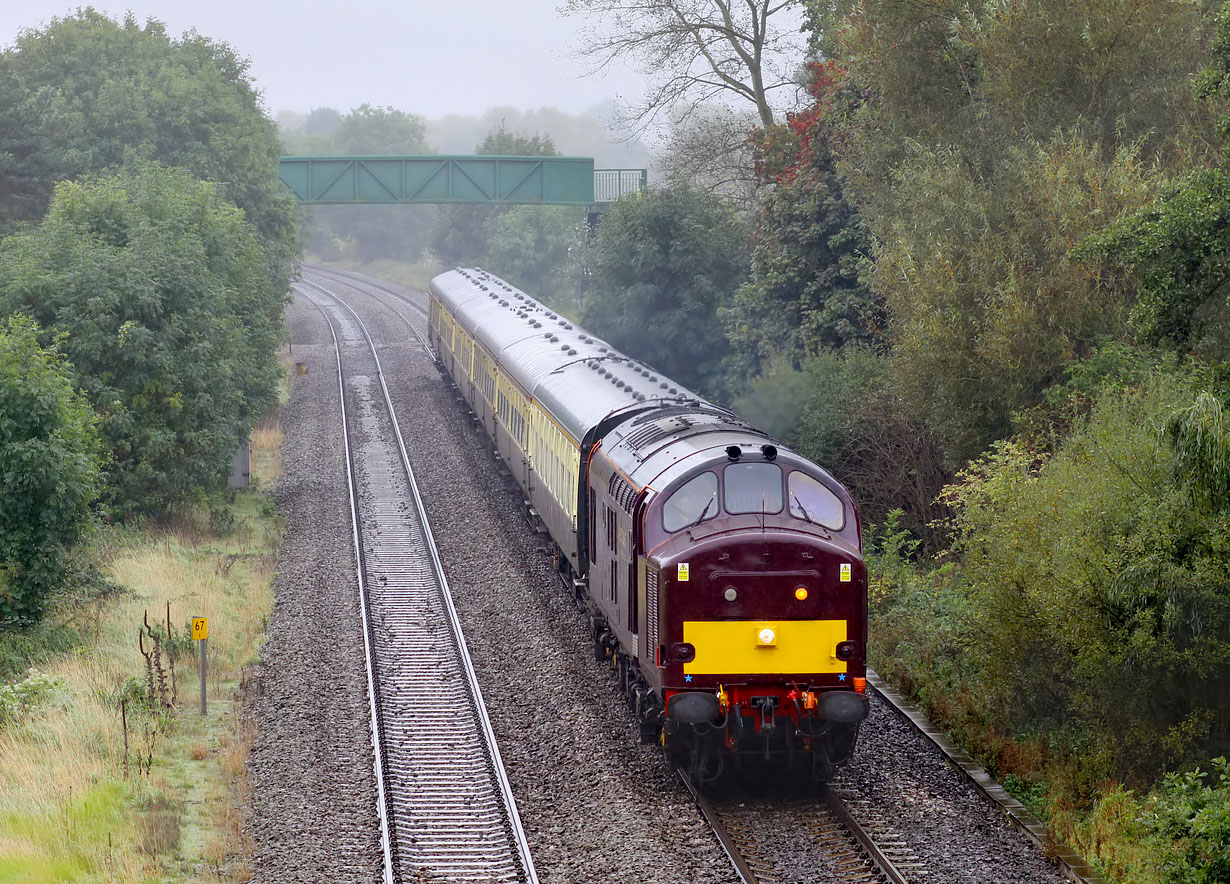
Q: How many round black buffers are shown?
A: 2